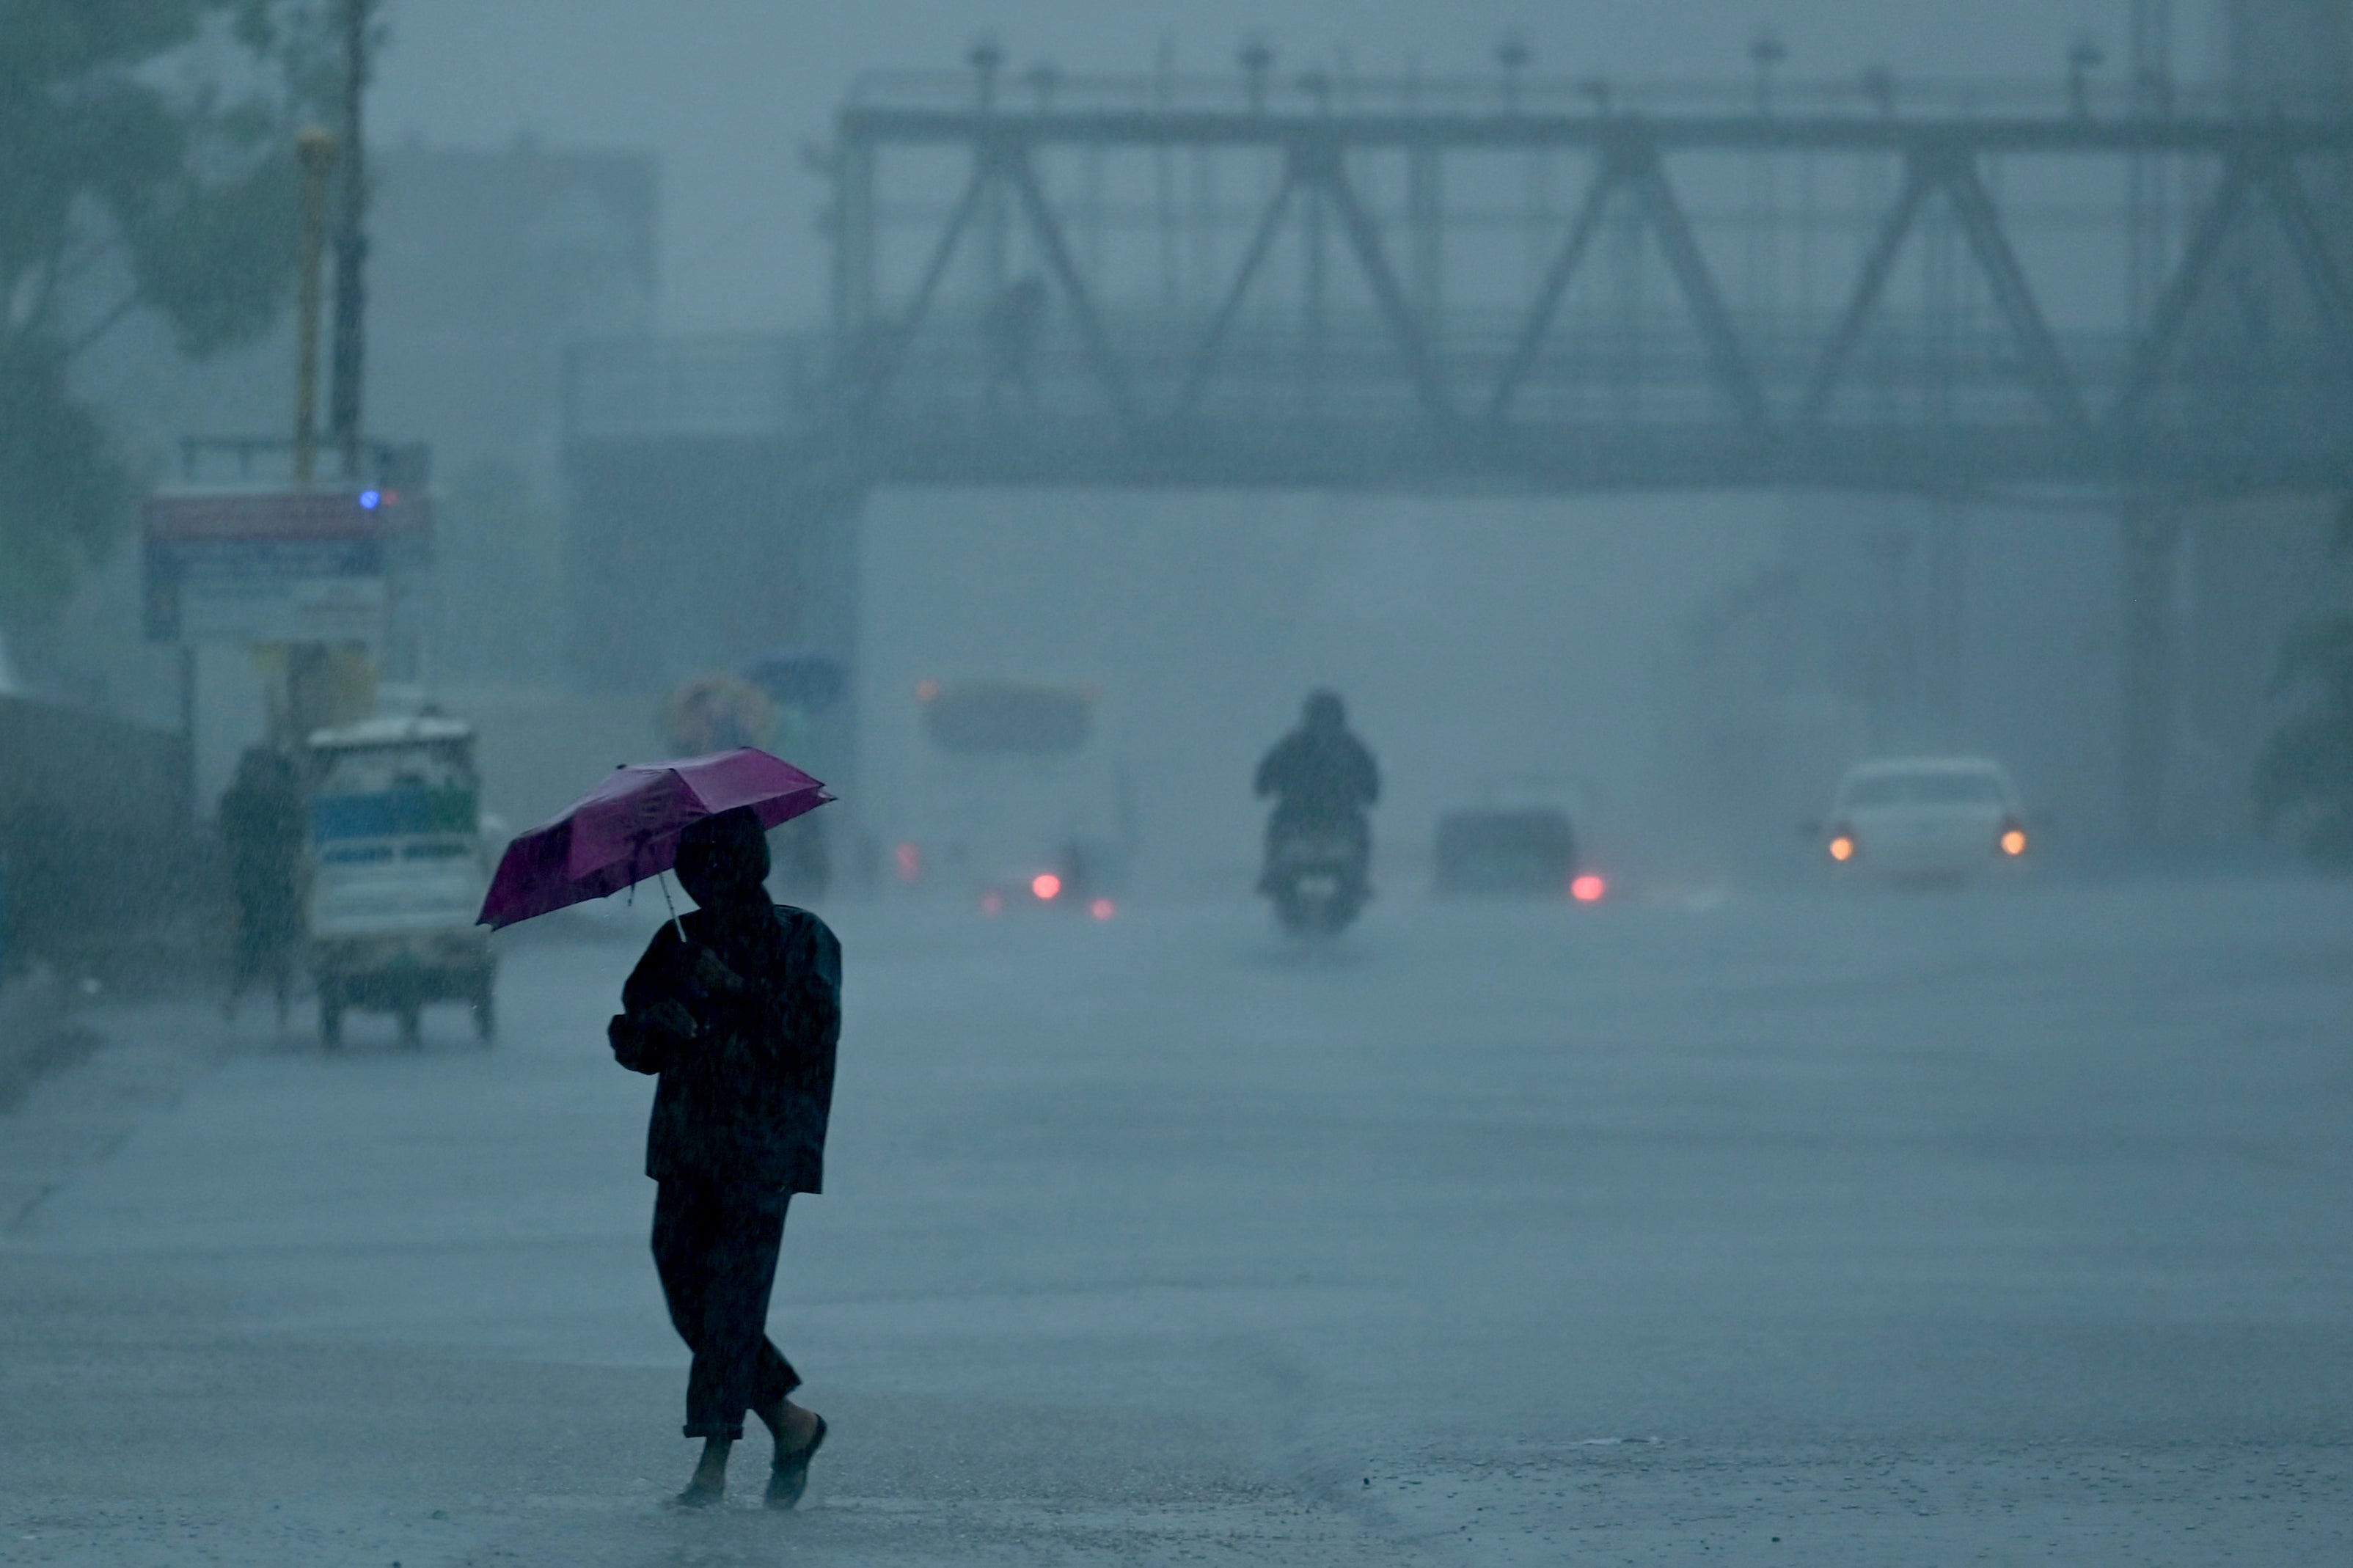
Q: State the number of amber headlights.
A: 2